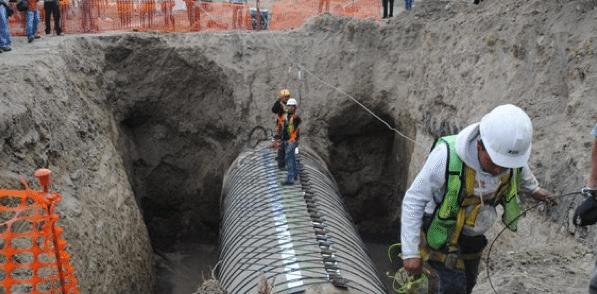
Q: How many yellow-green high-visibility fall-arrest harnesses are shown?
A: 1